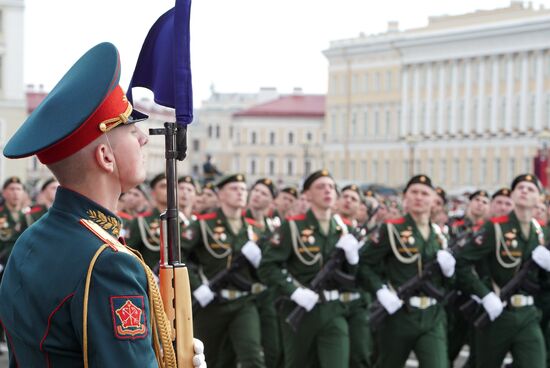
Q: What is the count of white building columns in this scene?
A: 11